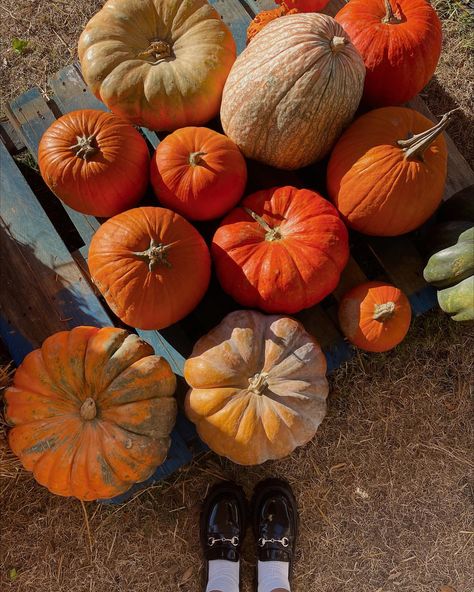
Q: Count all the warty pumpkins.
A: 1